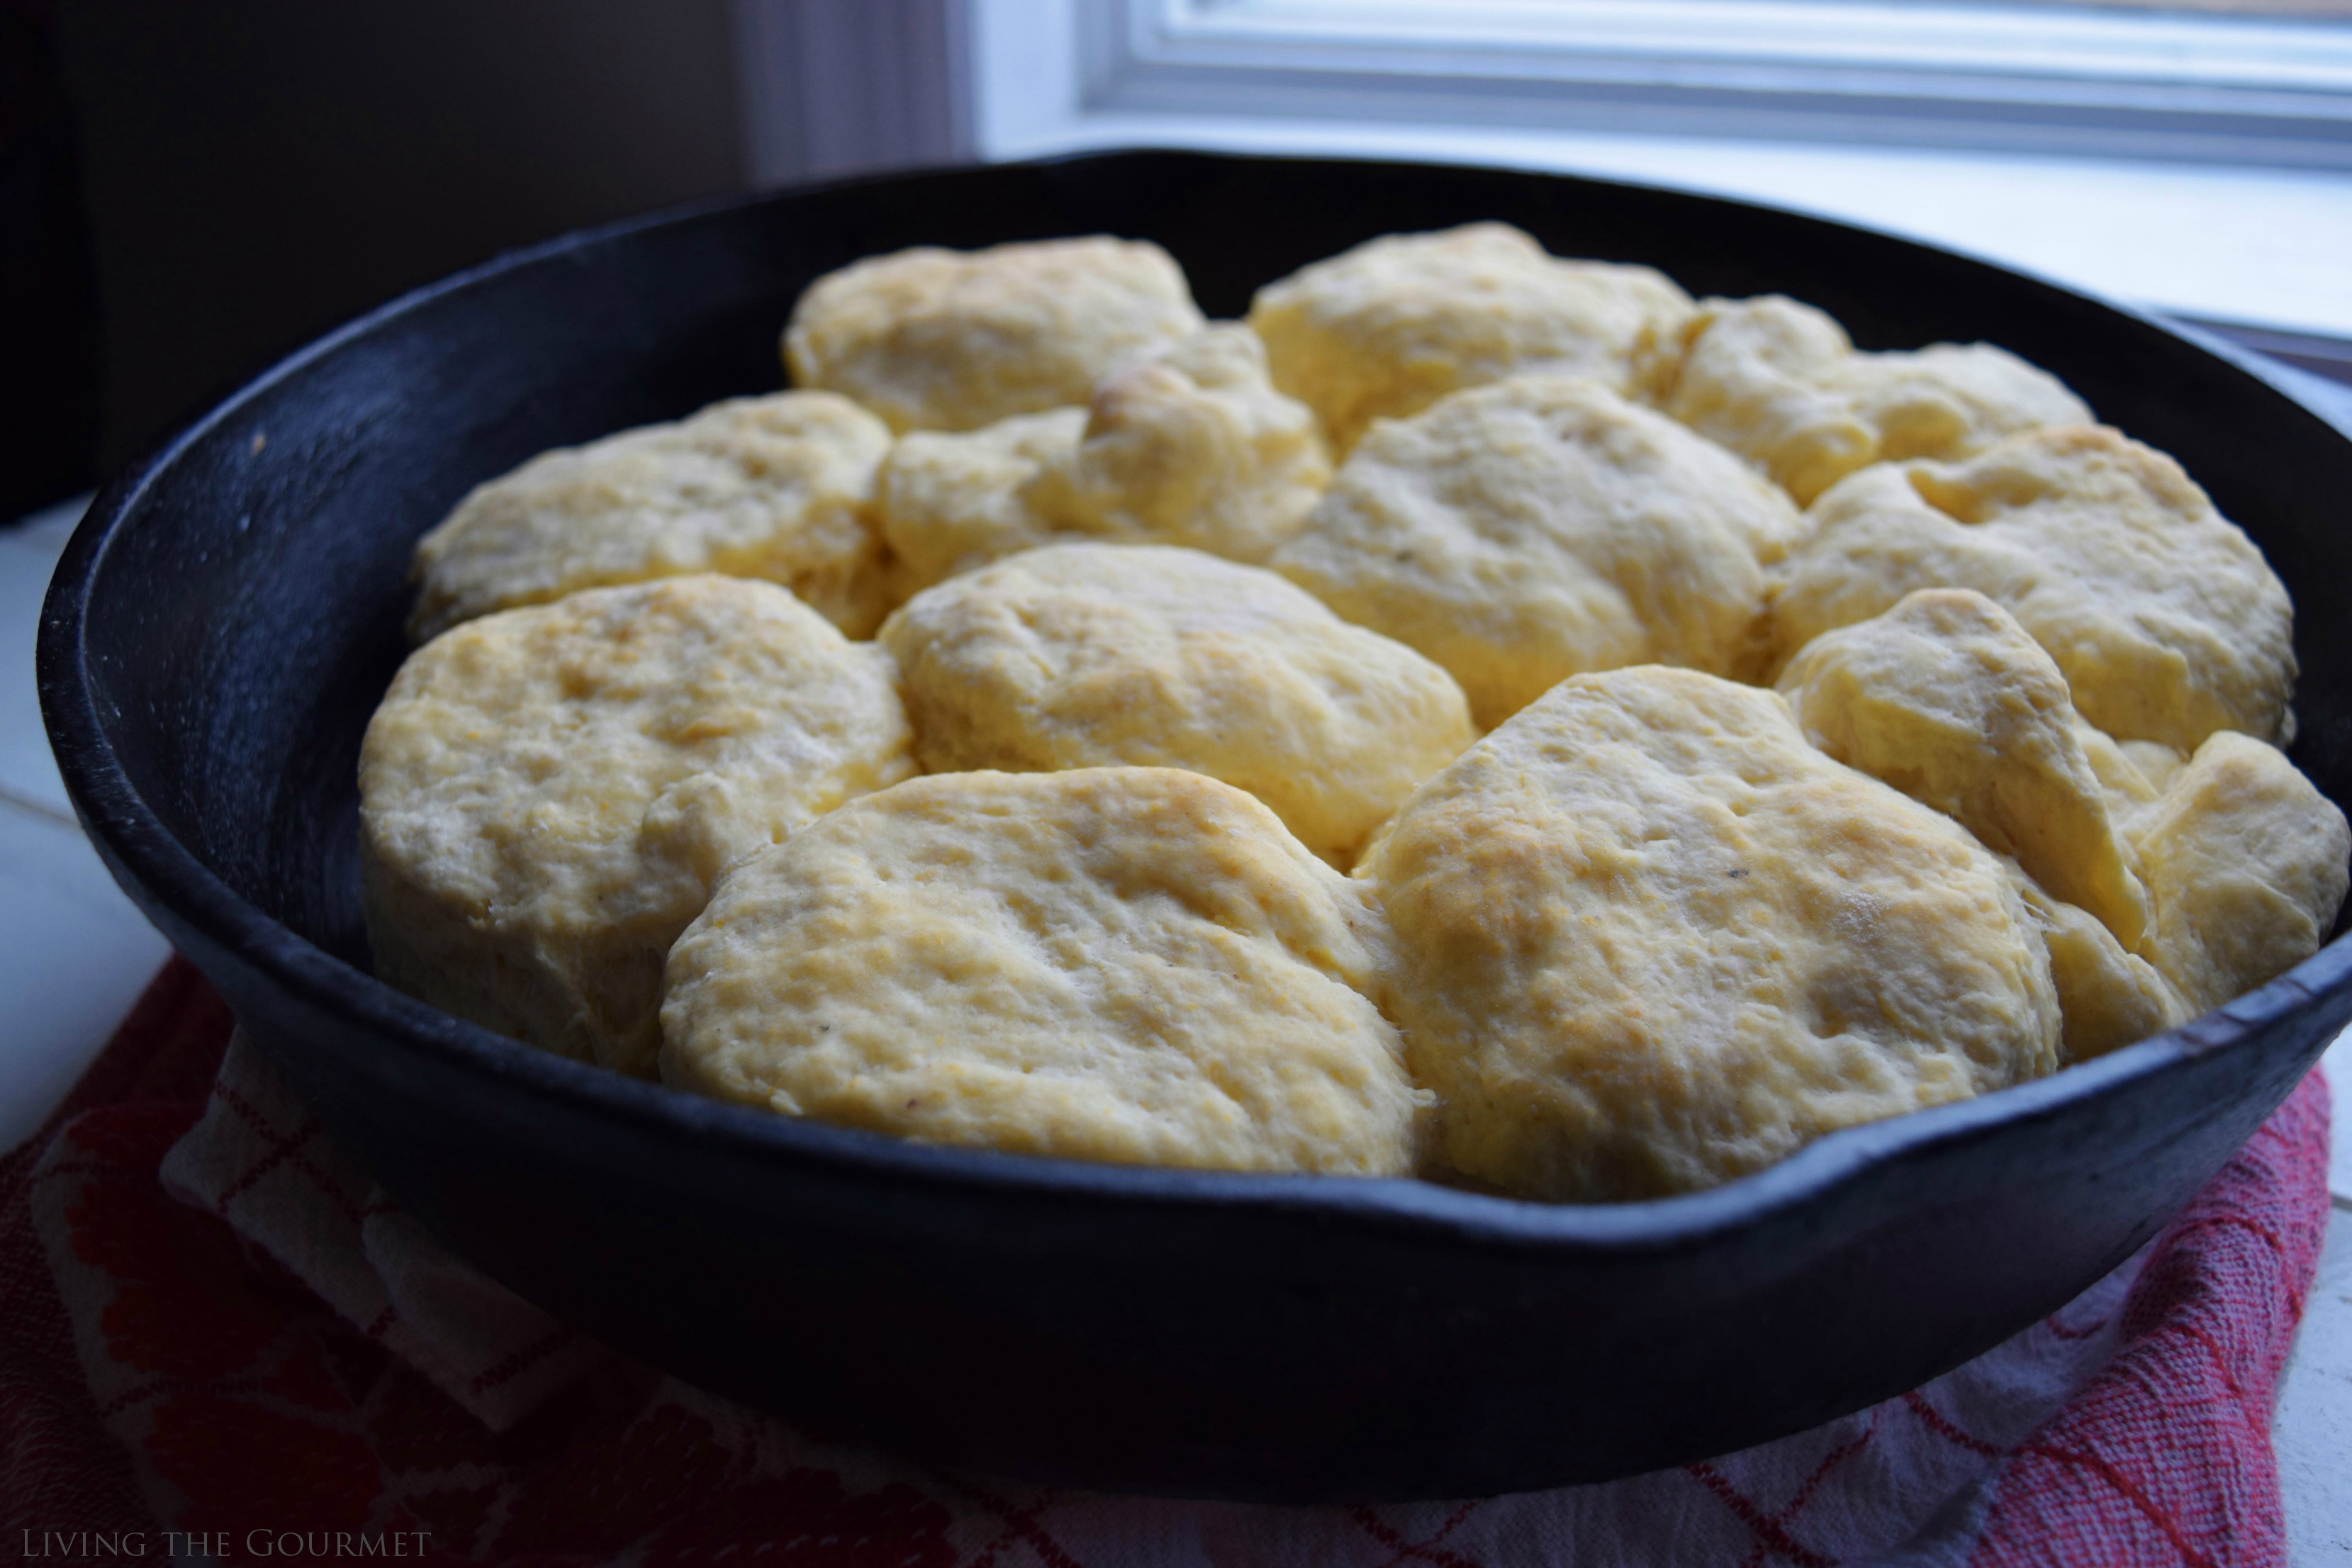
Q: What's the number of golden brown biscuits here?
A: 12